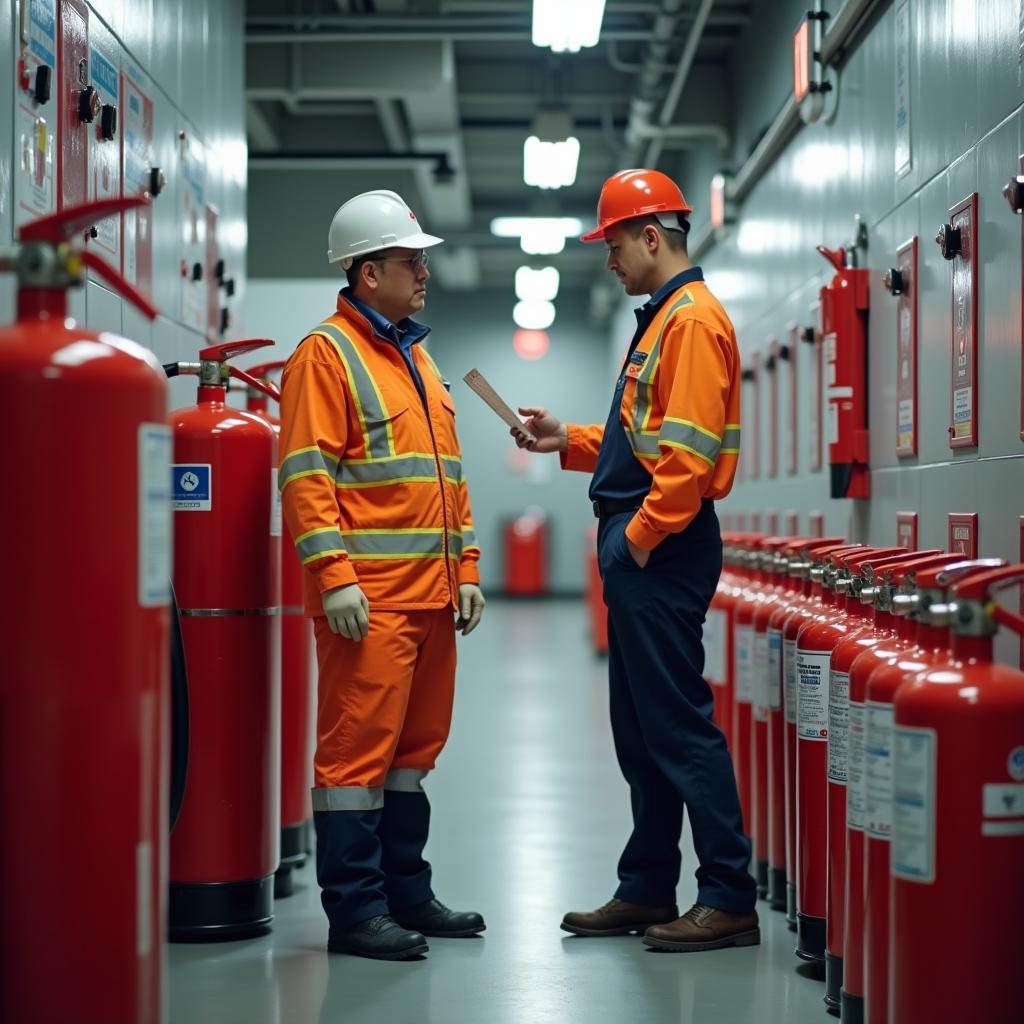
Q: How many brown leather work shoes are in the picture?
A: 2